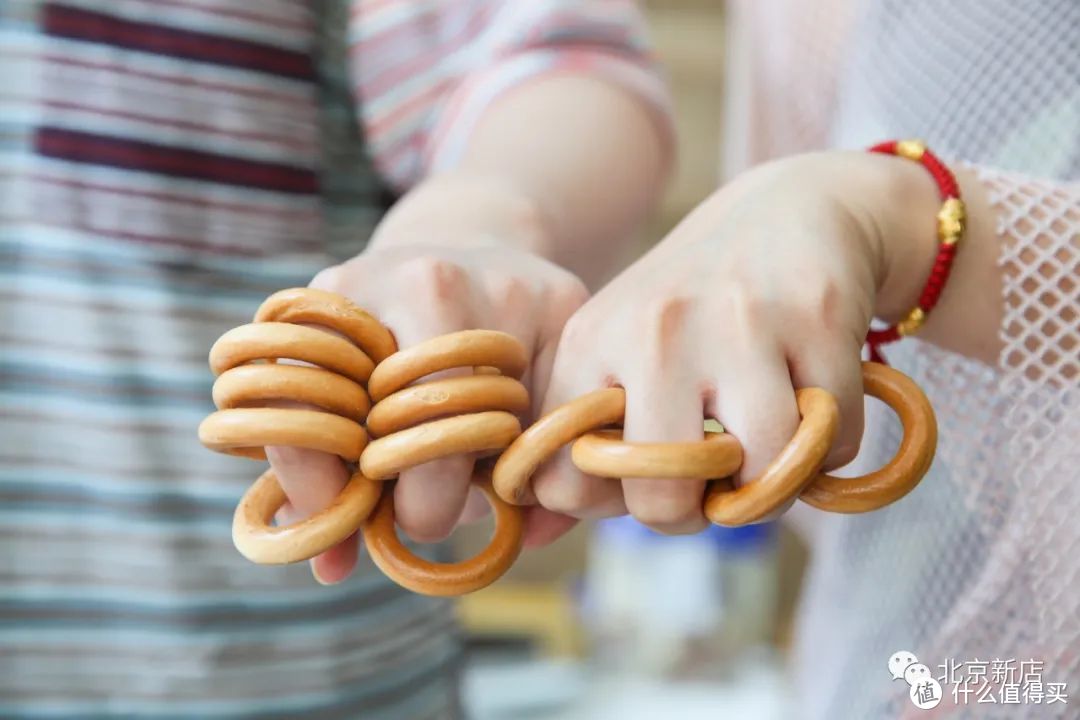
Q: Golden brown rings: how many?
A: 13